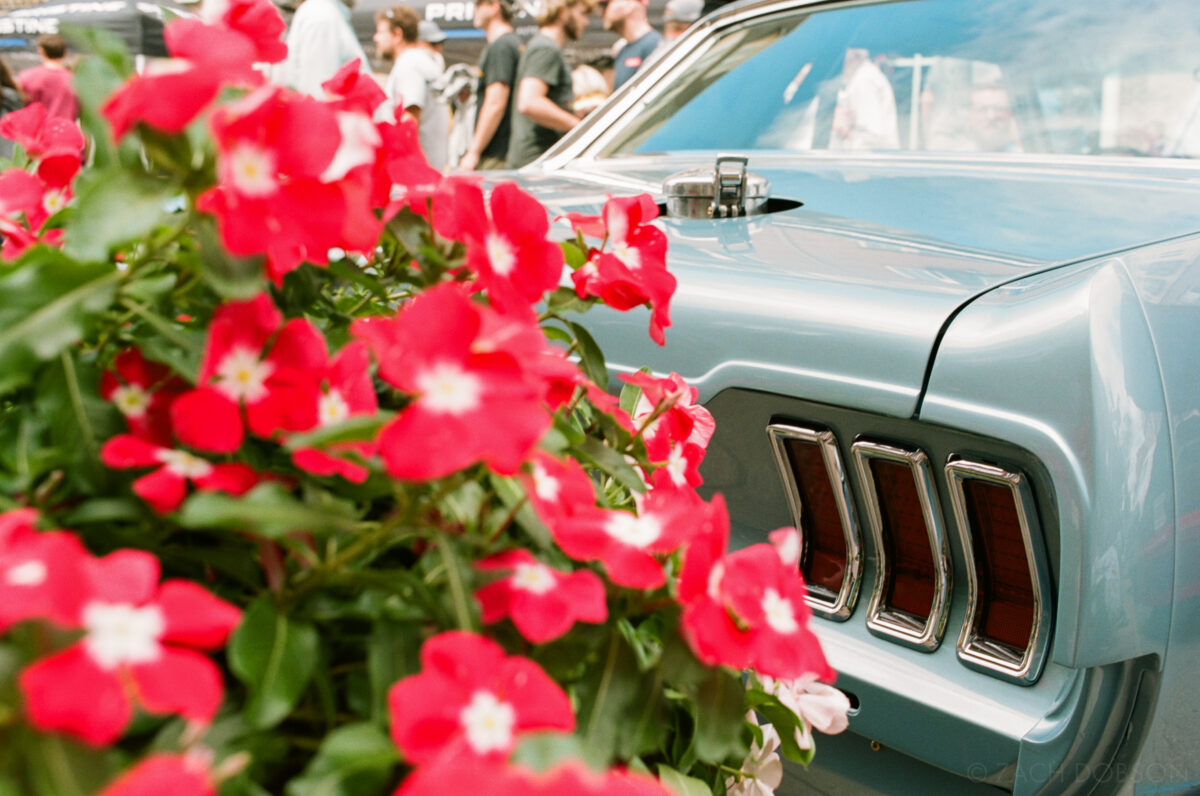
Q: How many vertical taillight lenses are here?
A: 3